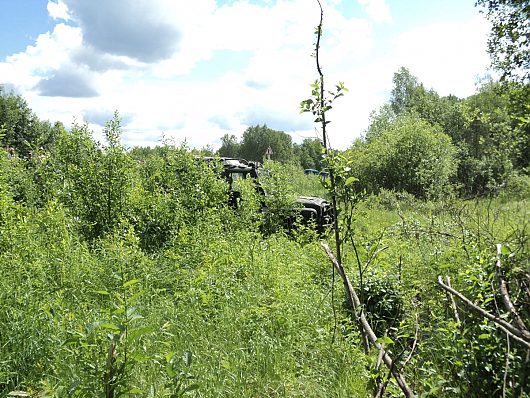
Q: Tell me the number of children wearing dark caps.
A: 0